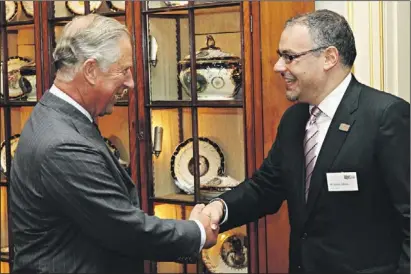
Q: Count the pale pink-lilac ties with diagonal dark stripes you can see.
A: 1